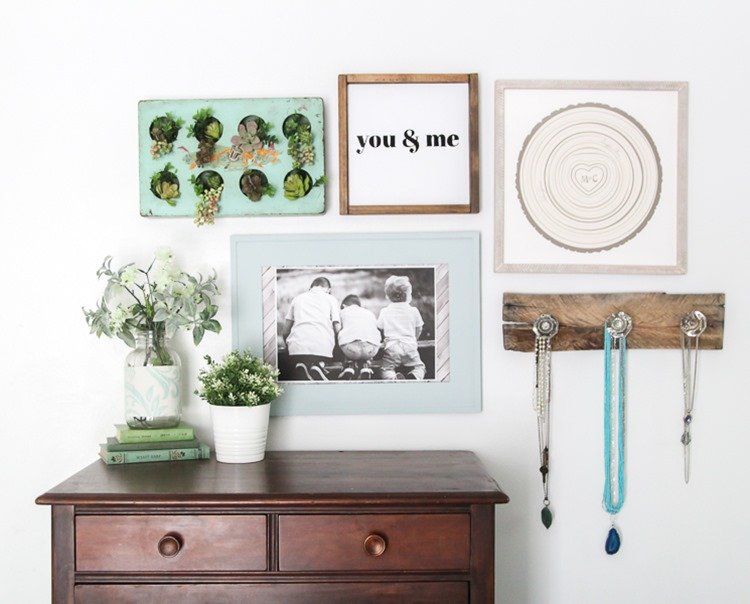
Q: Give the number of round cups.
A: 8